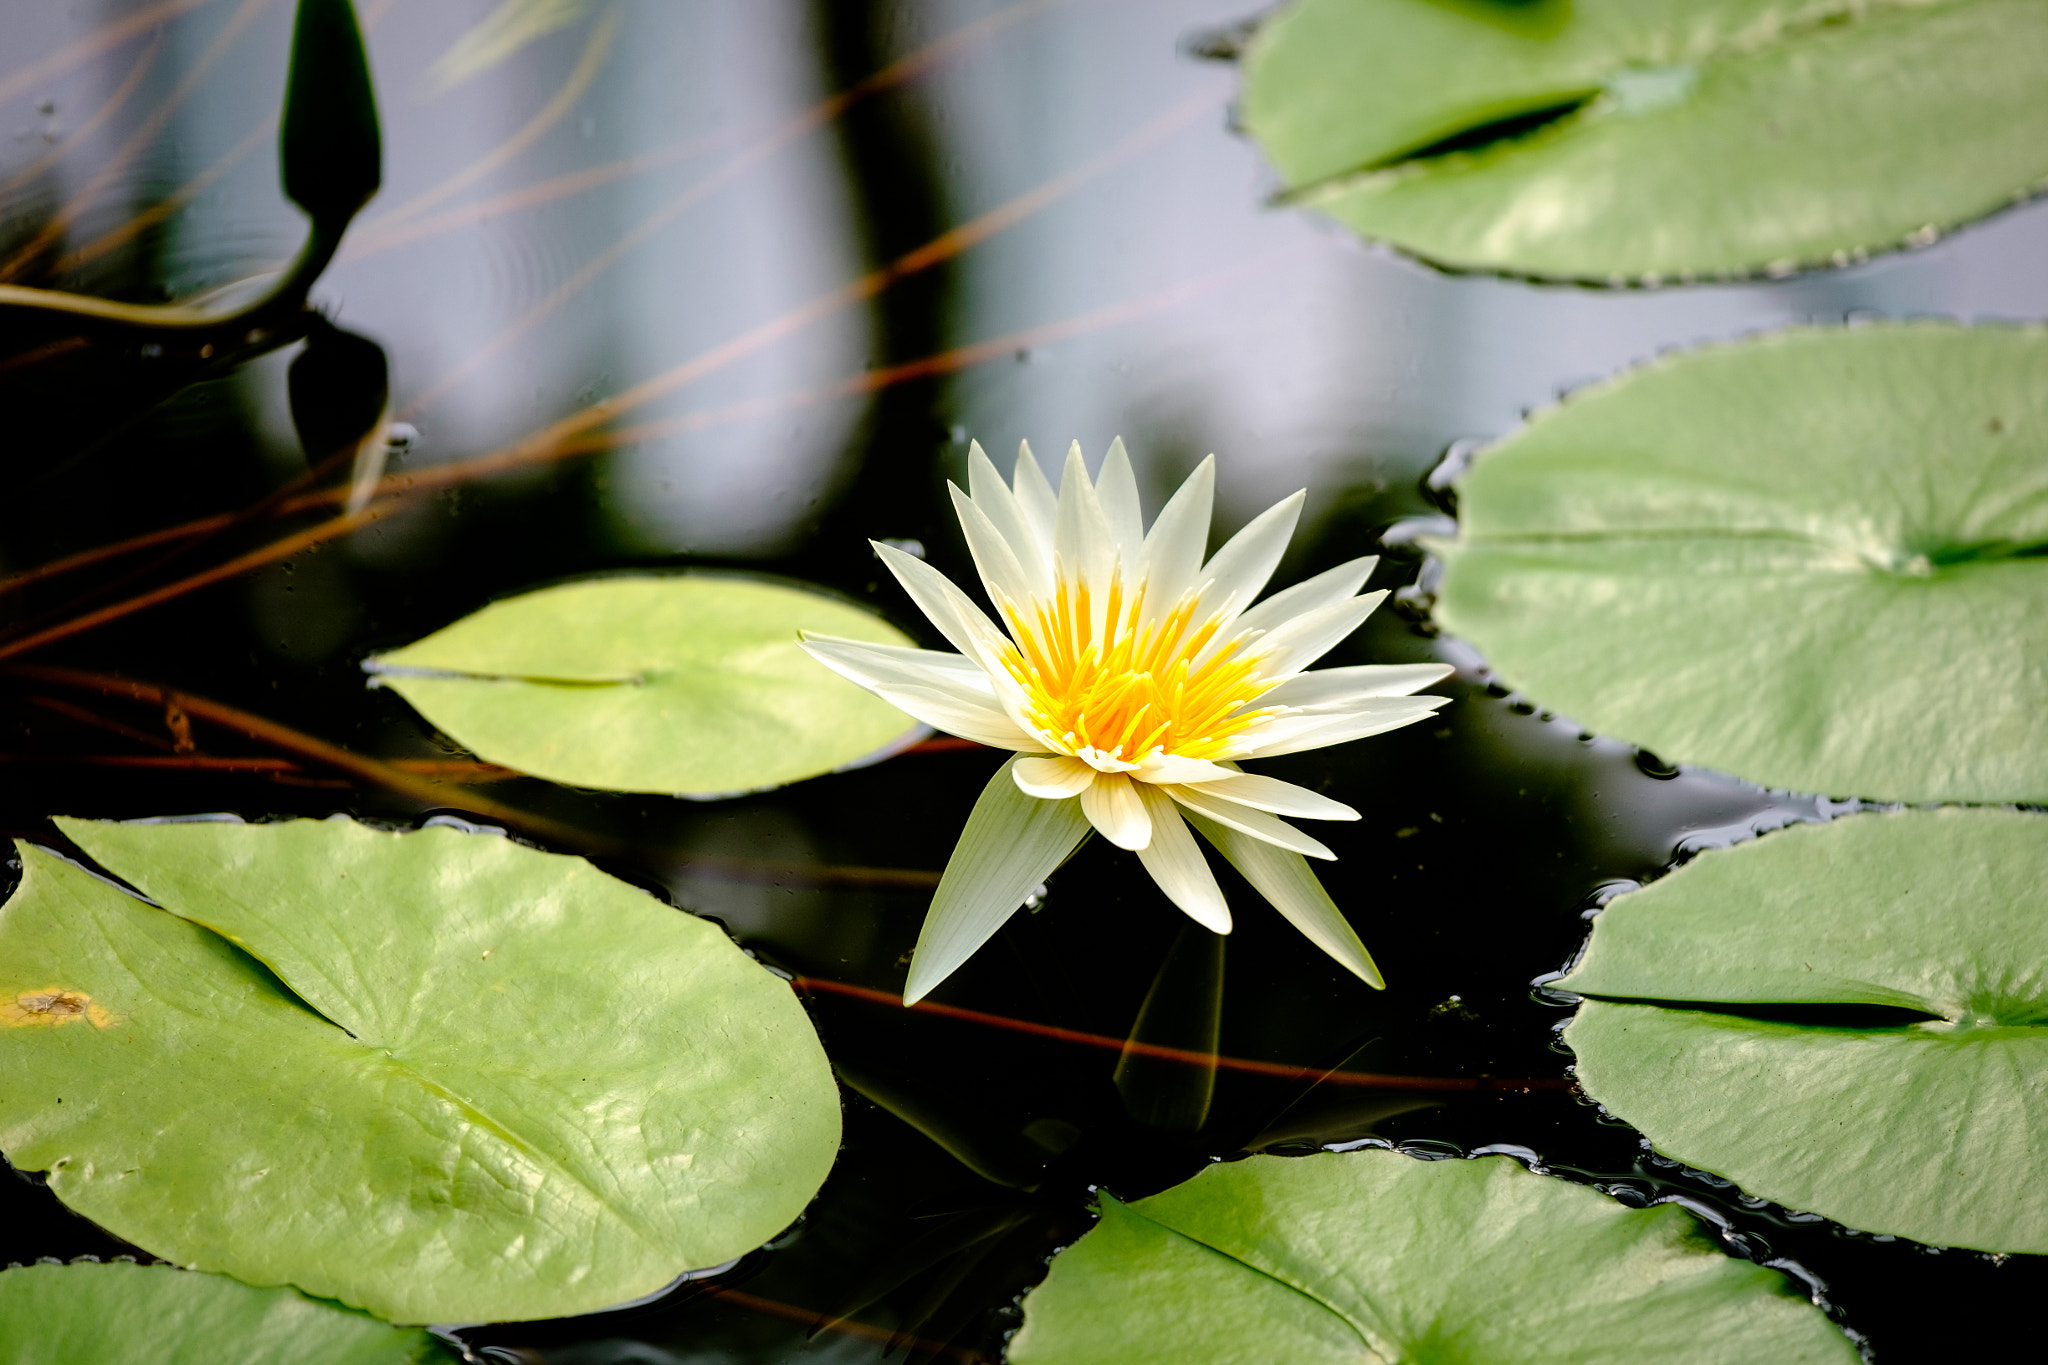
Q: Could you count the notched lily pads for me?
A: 6